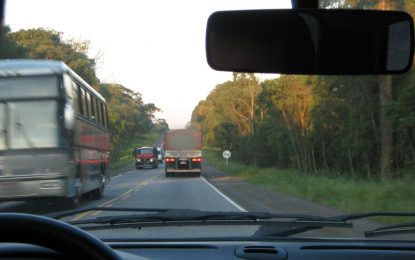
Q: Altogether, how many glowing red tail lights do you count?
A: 2